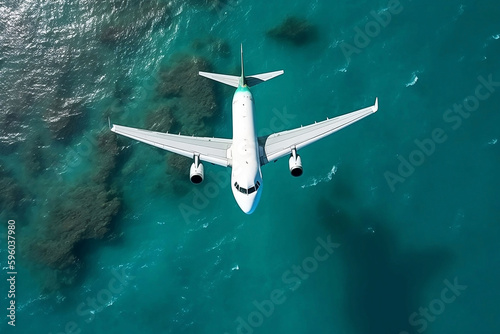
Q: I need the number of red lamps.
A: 0